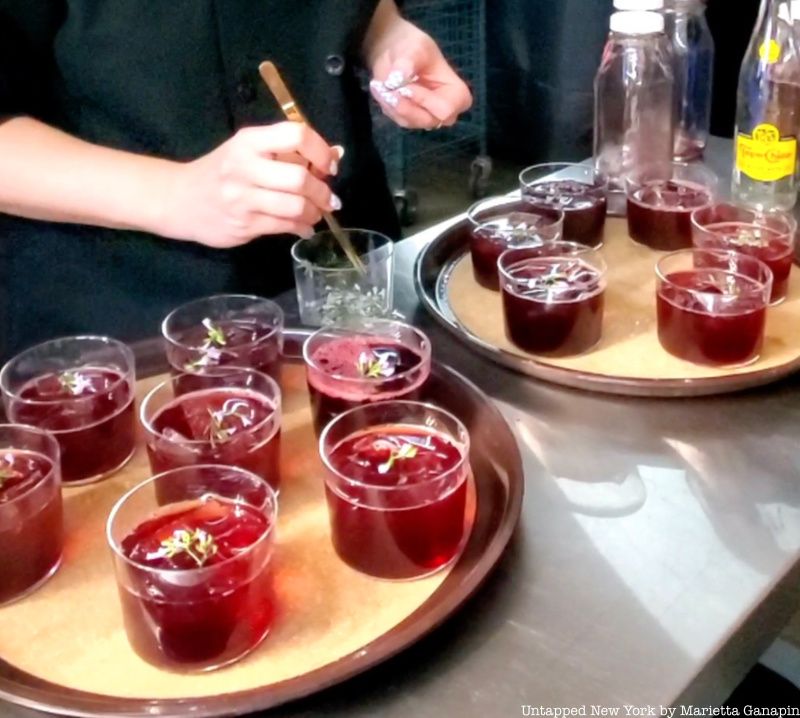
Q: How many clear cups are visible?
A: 14